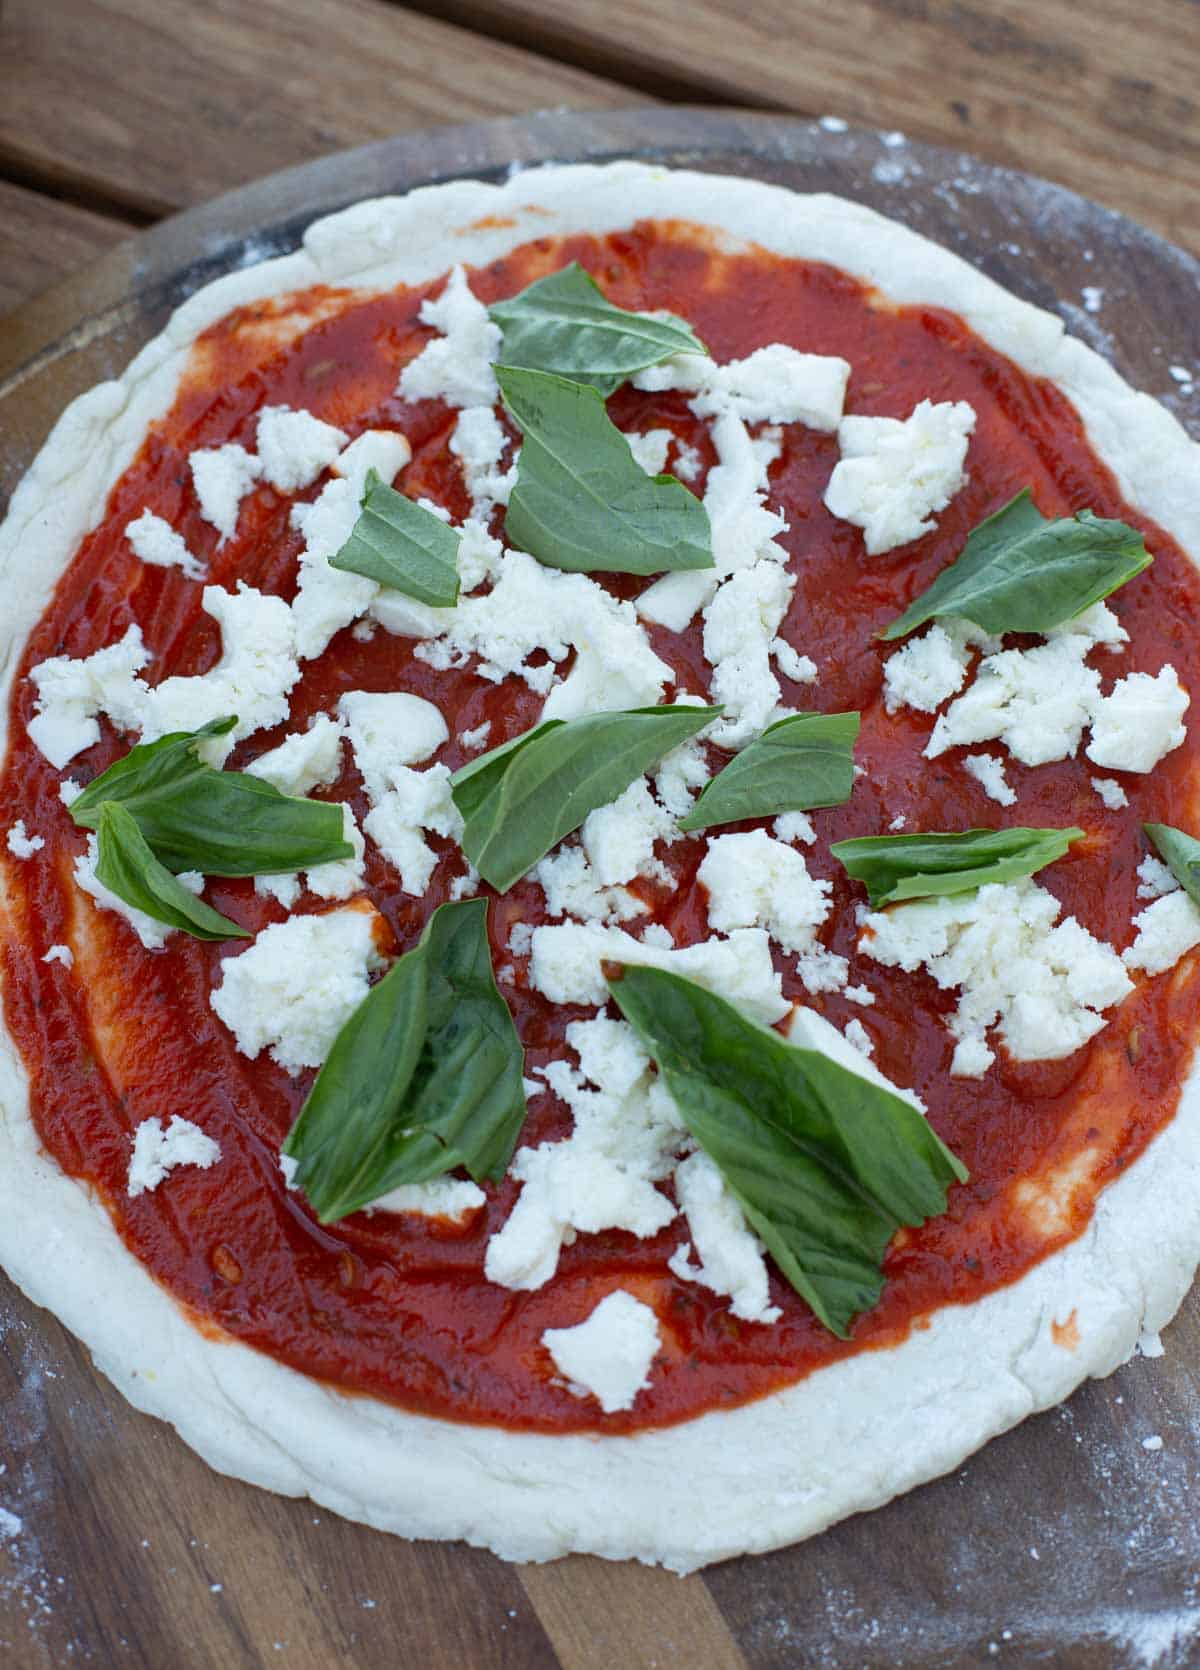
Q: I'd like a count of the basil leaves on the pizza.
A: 12